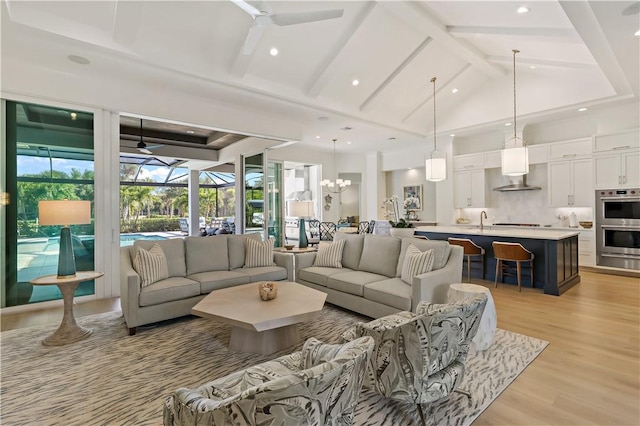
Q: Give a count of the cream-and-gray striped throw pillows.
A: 4